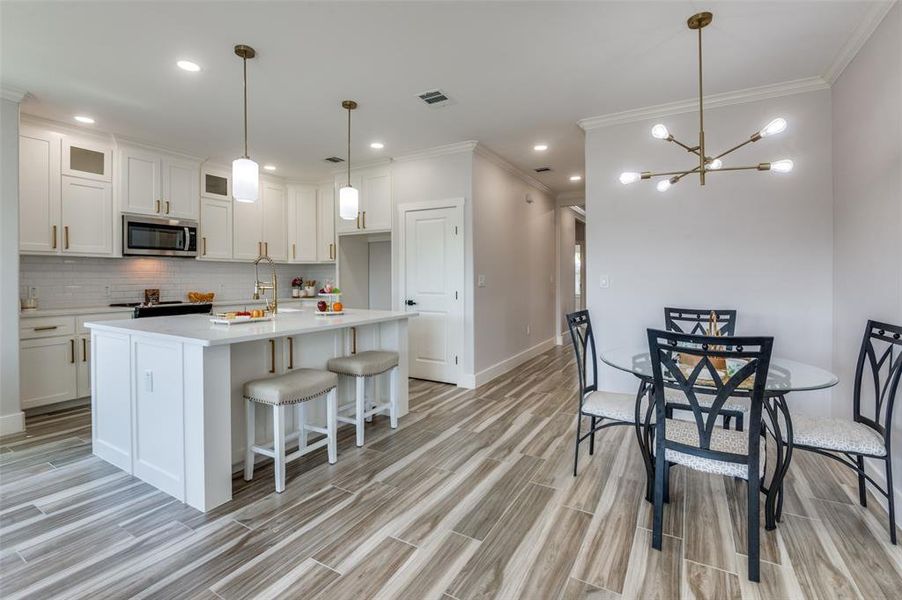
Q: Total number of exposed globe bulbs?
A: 6